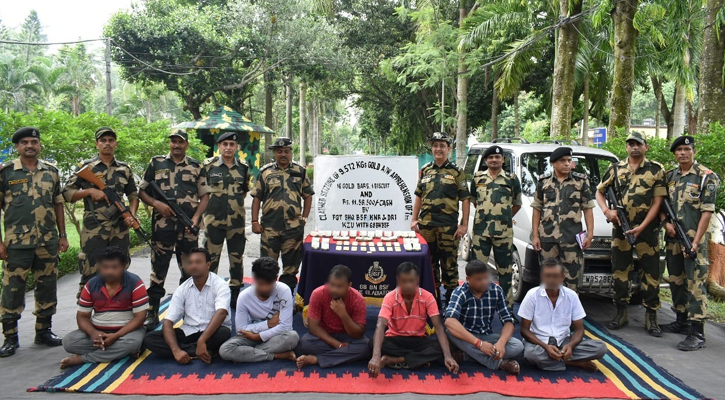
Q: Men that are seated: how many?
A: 7